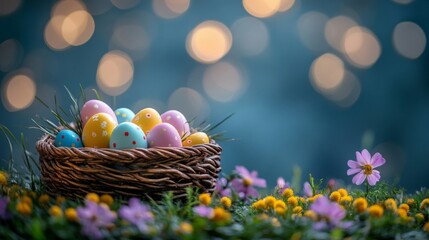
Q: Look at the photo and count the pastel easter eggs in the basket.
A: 9